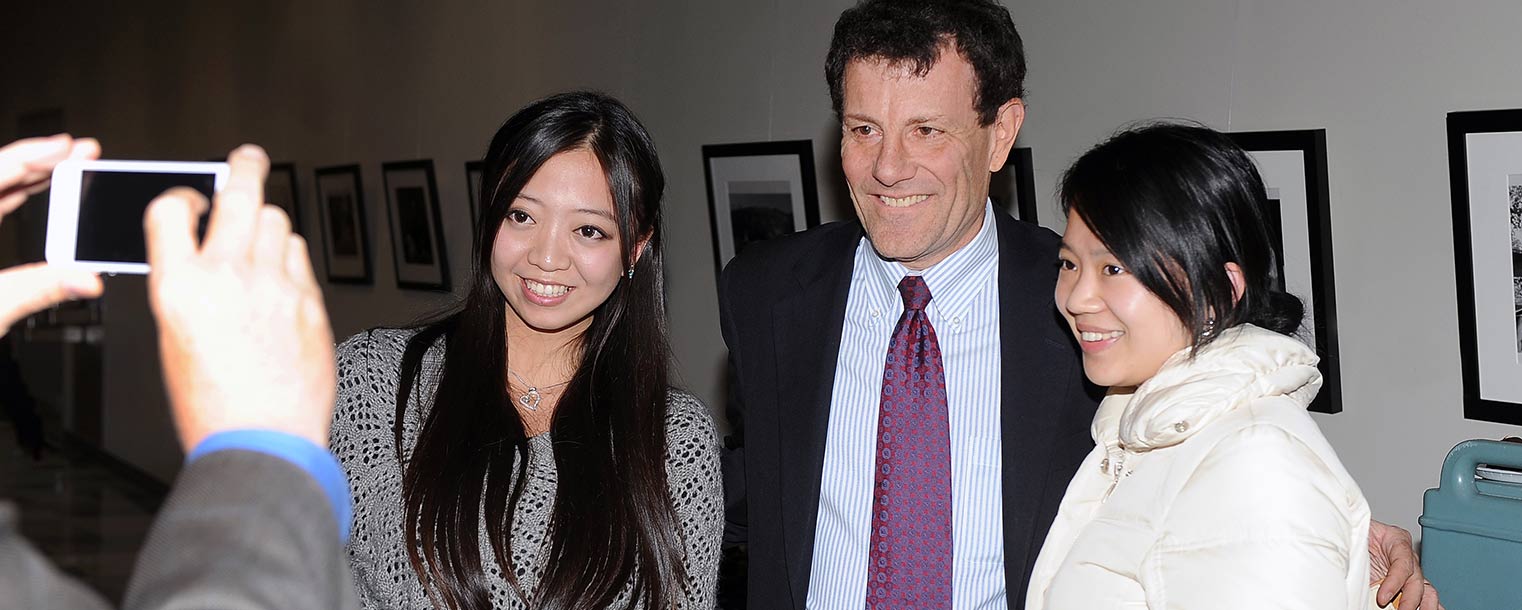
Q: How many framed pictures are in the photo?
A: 8